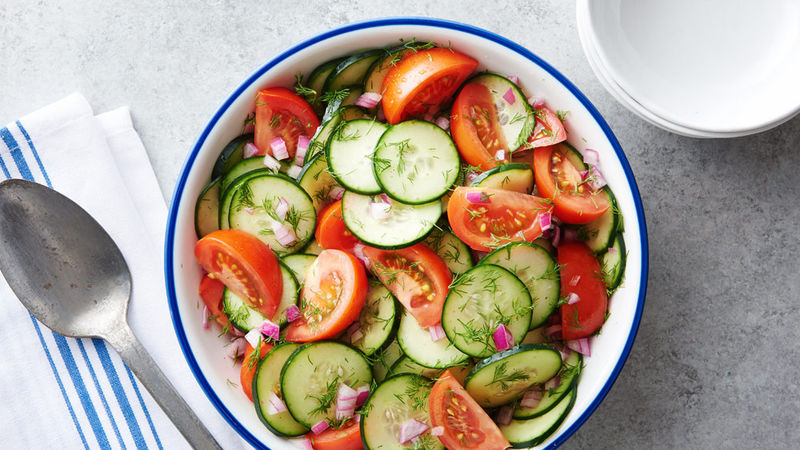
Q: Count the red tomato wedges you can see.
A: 15